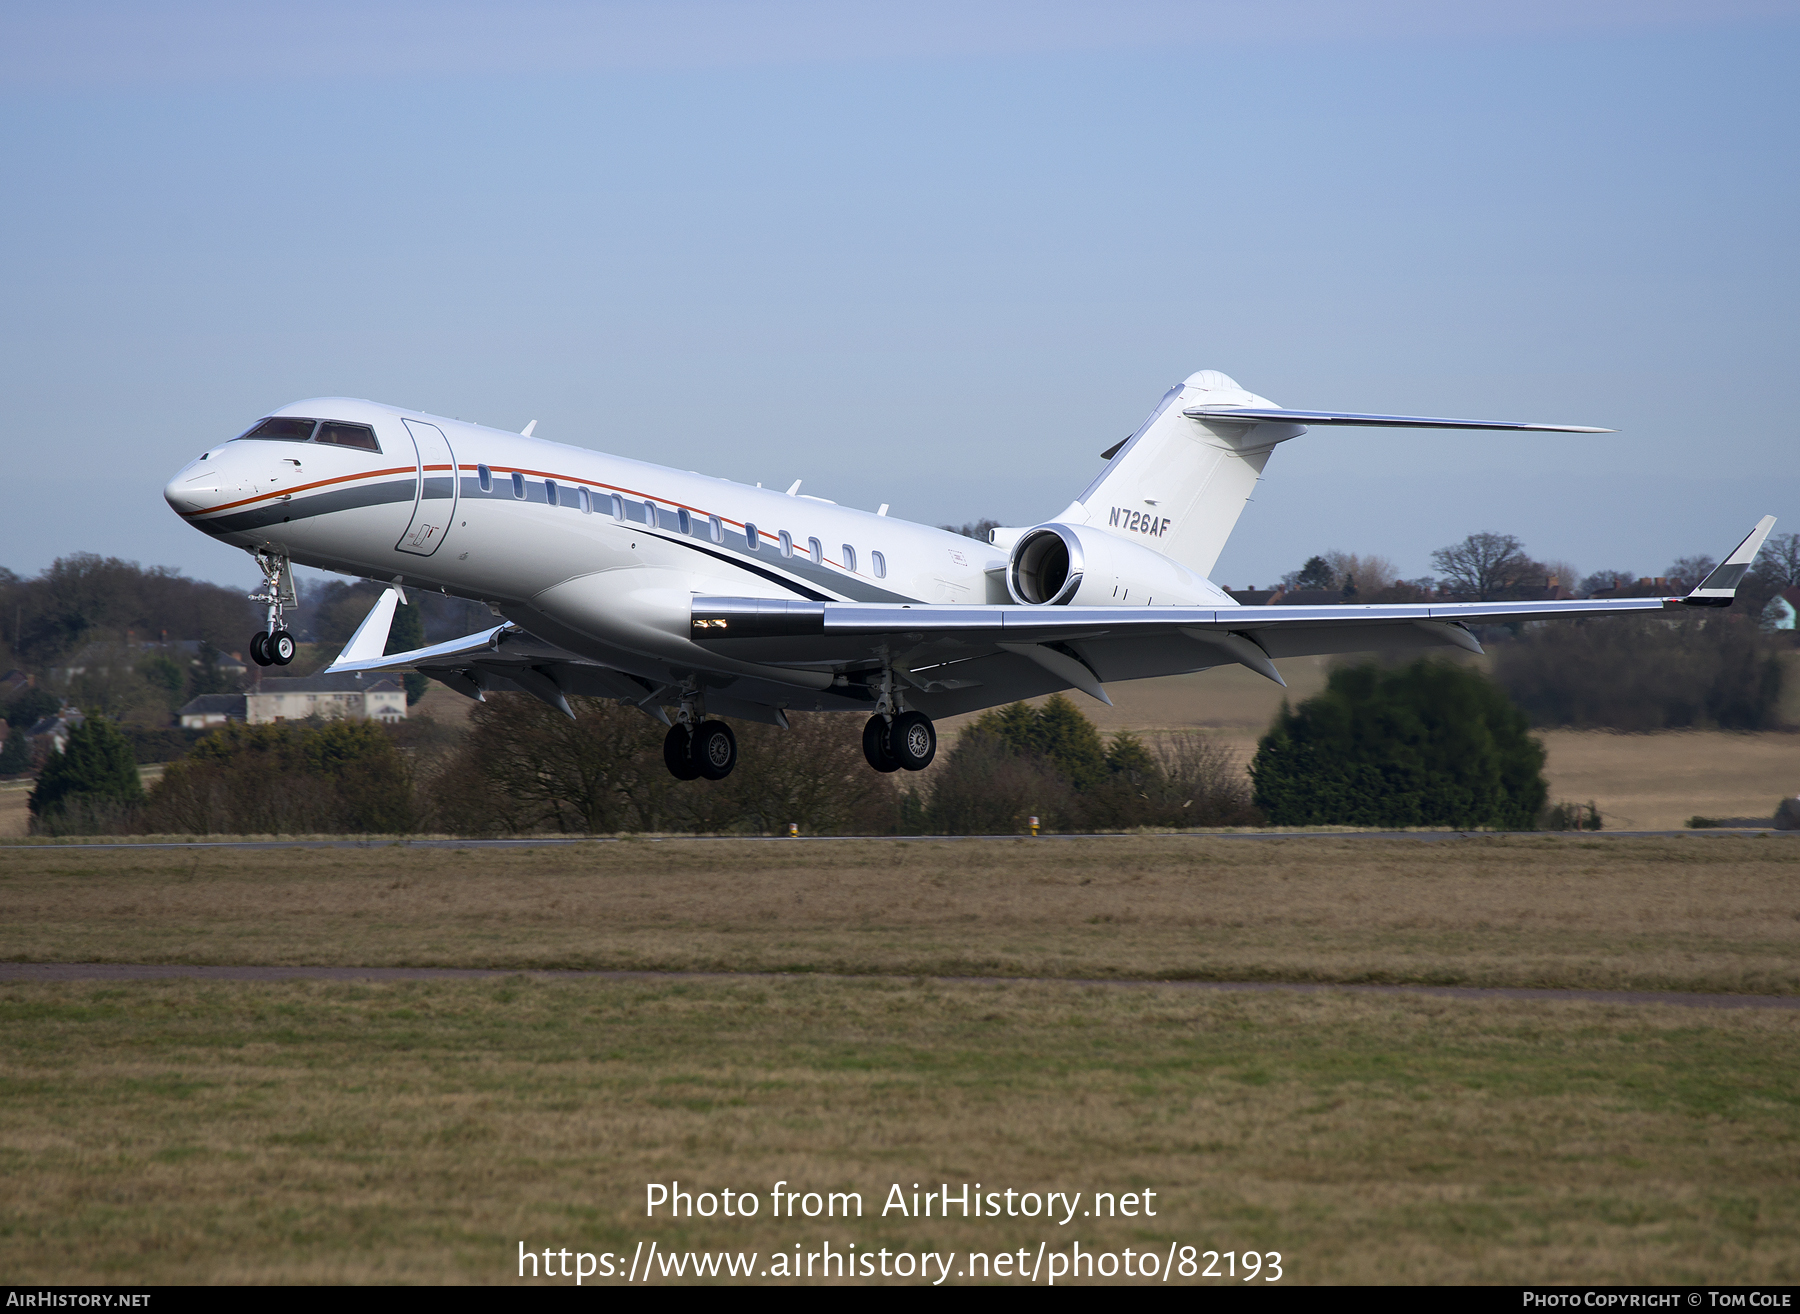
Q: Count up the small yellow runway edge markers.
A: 2